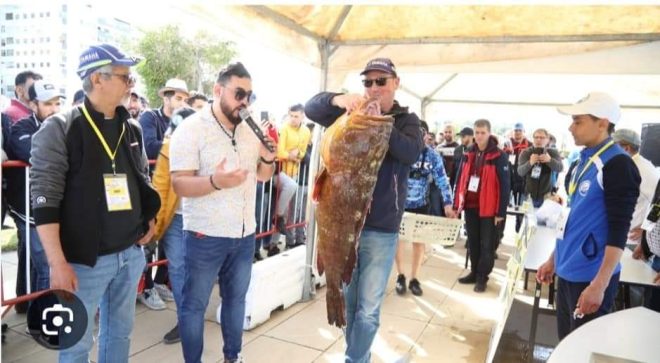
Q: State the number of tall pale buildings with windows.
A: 1